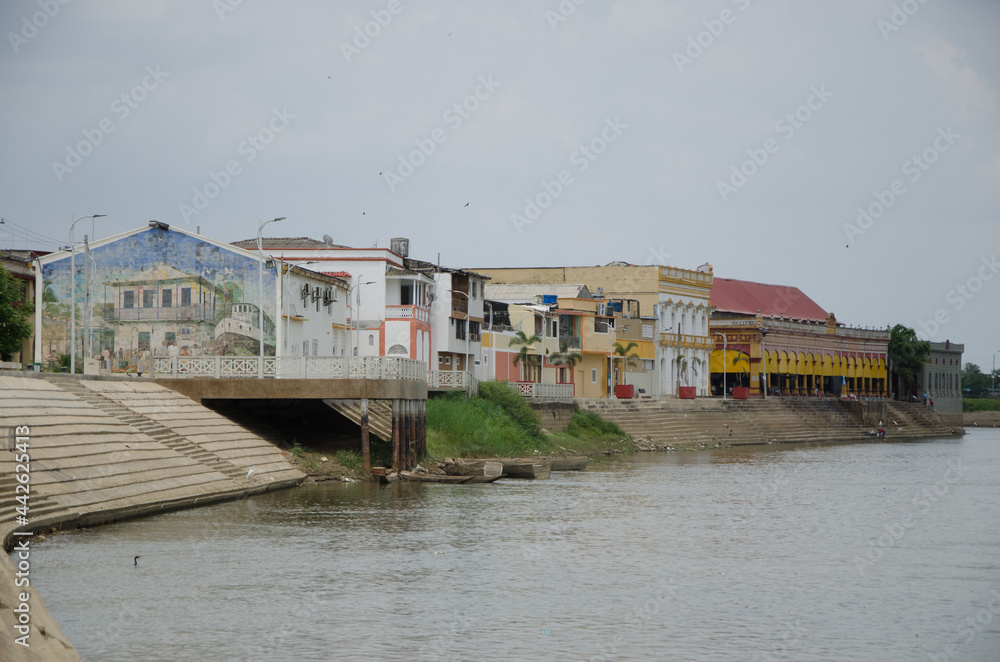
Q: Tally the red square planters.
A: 3